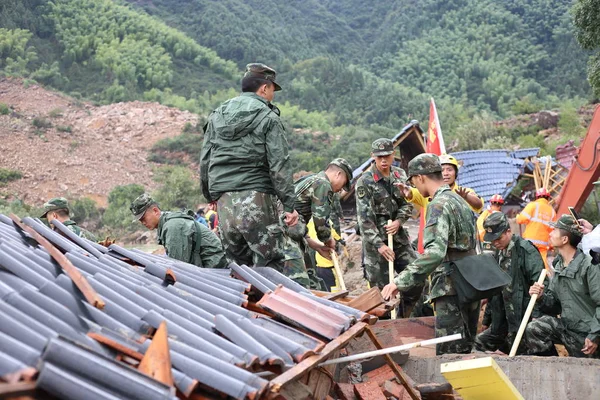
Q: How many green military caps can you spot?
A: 8